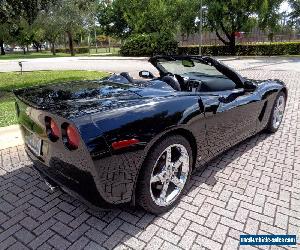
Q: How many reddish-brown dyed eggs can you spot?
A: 0